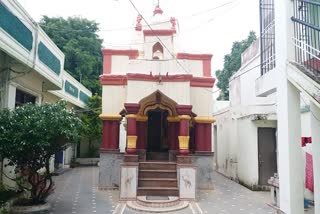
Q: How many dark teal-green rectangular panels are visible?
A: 4